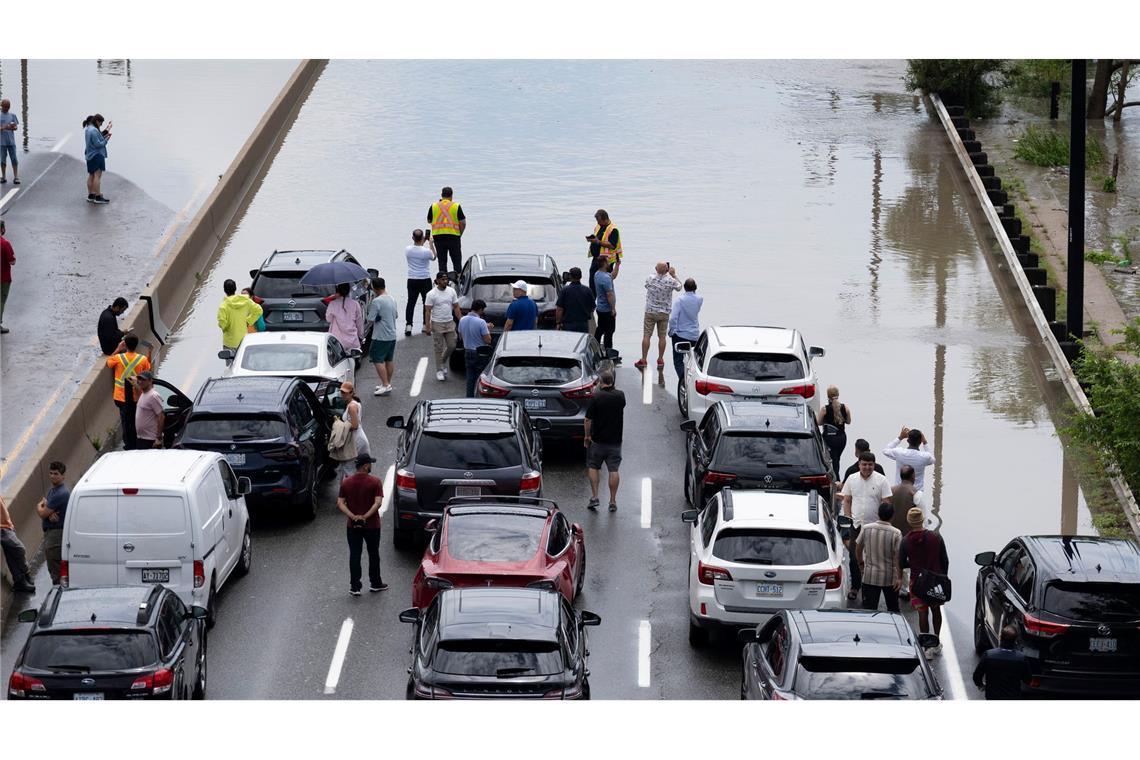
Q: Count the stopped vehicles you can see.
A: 15